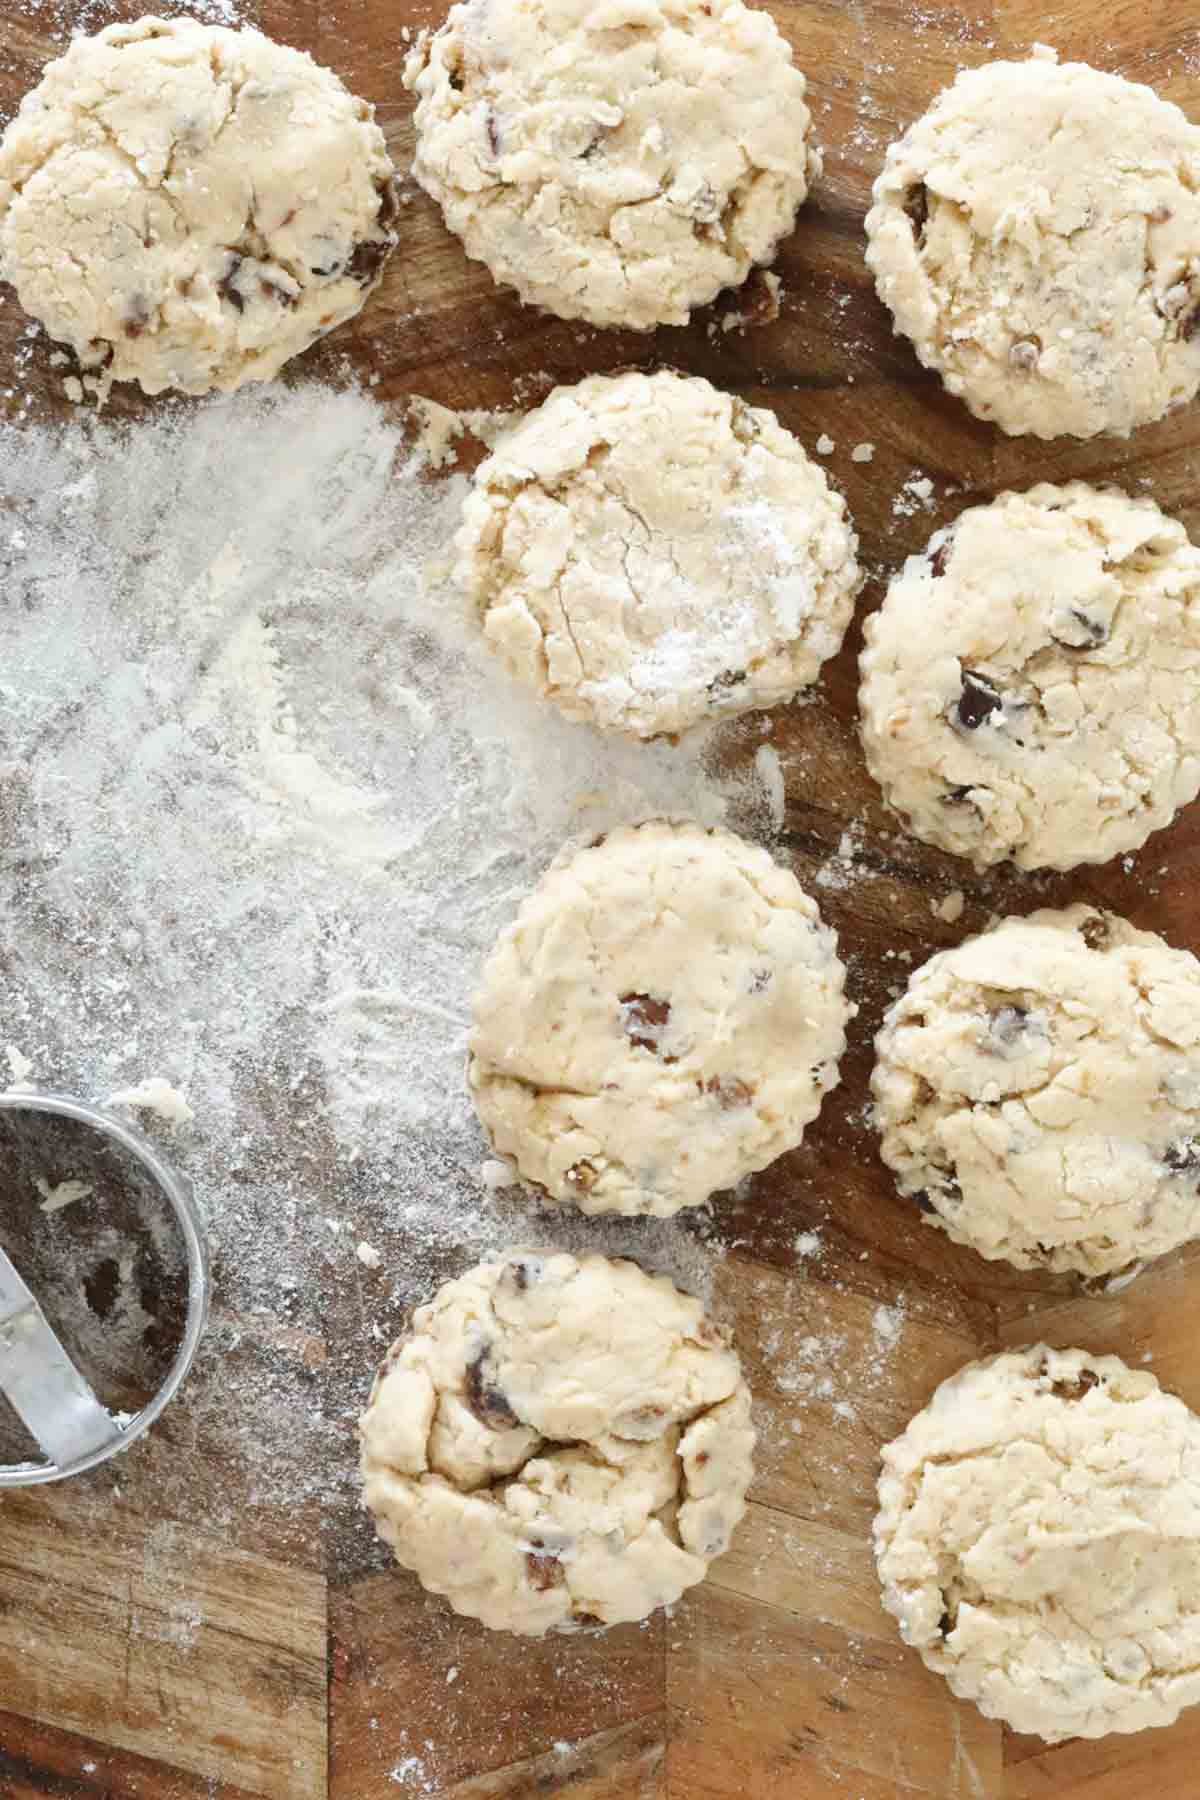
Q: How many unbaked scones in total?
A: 9